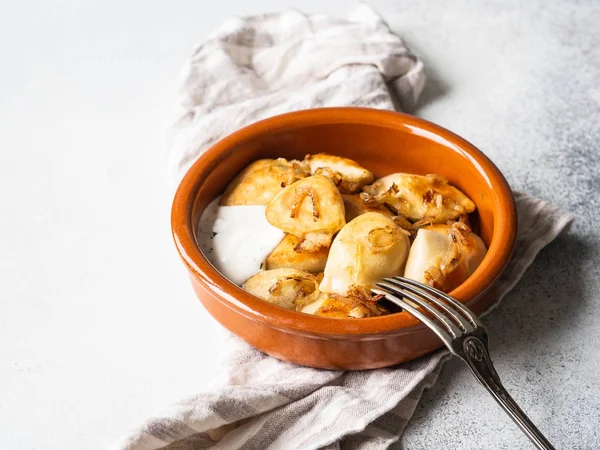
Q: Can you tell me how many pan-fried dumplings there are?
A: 10